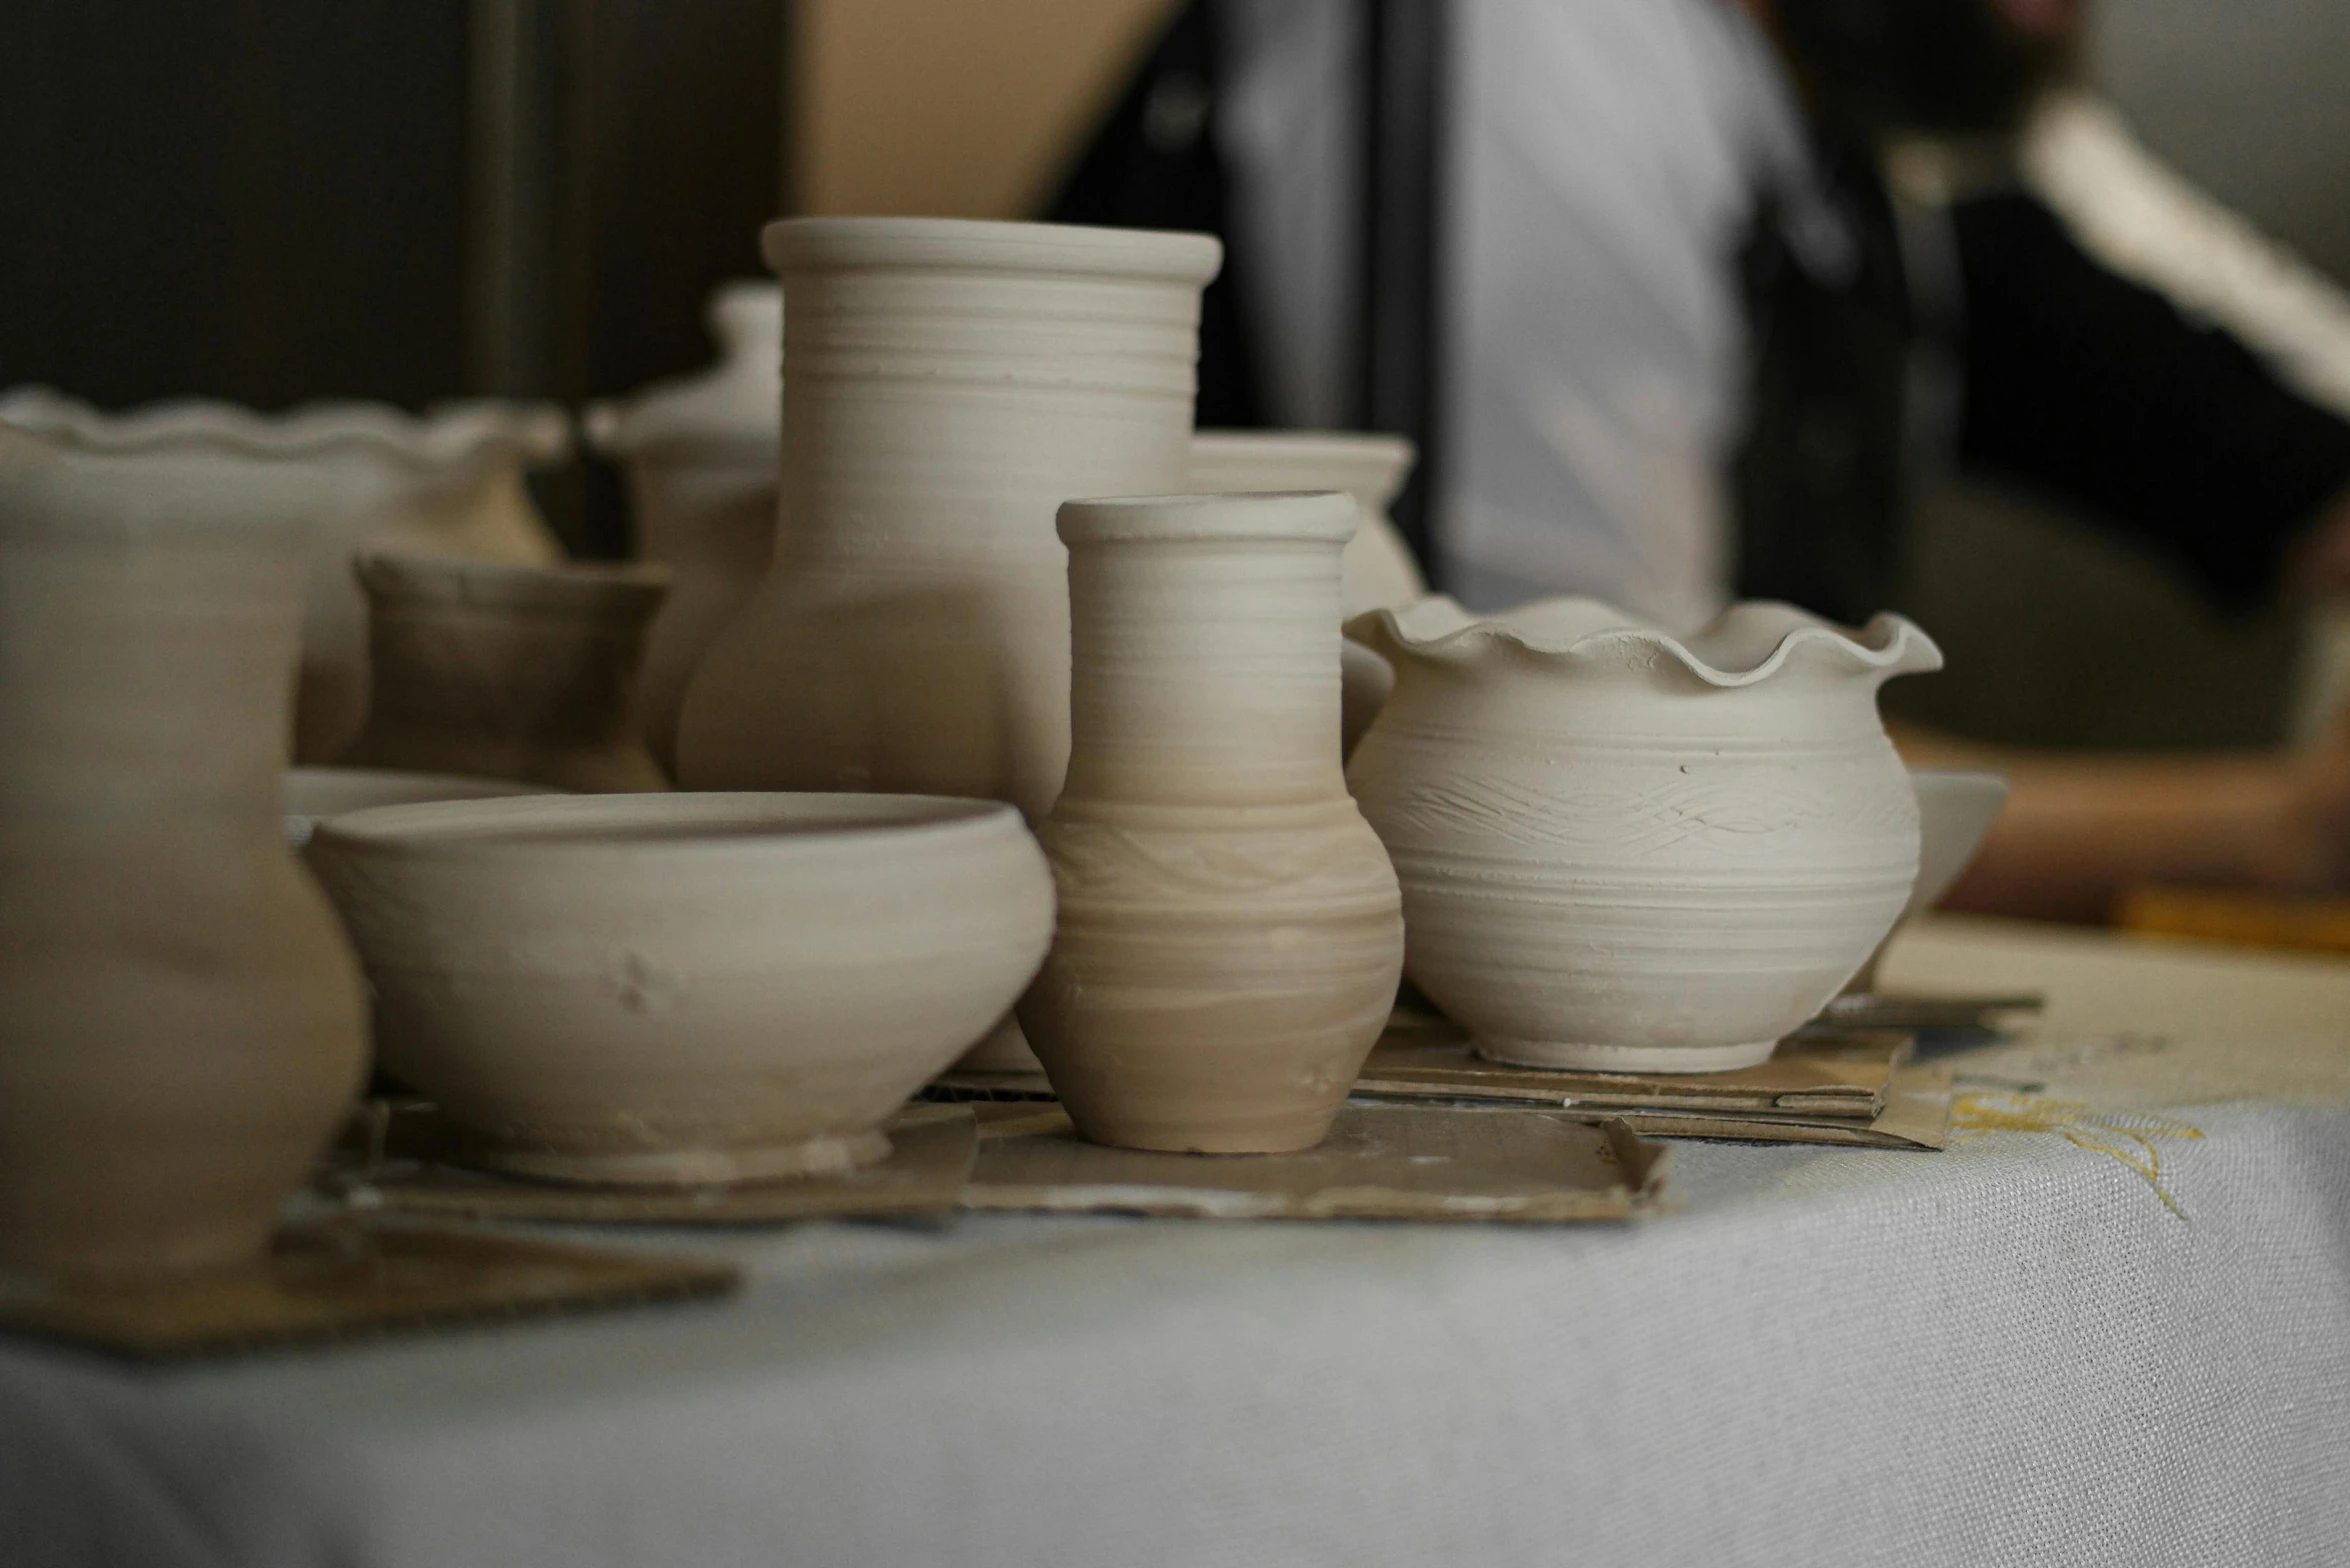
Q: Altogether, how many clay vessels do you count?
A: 11